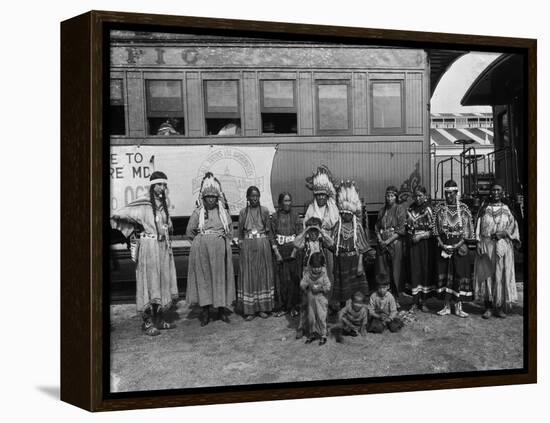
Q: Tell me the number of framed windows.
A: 6